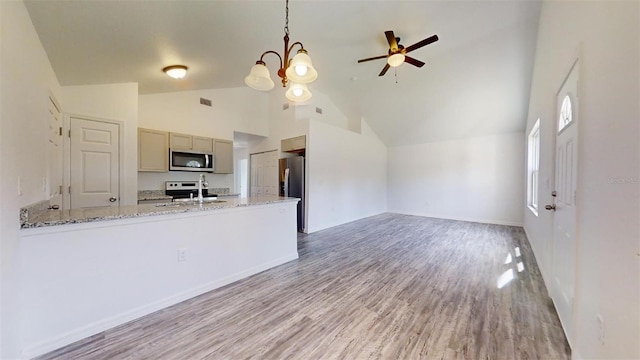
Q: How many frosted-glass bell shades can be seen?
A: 3